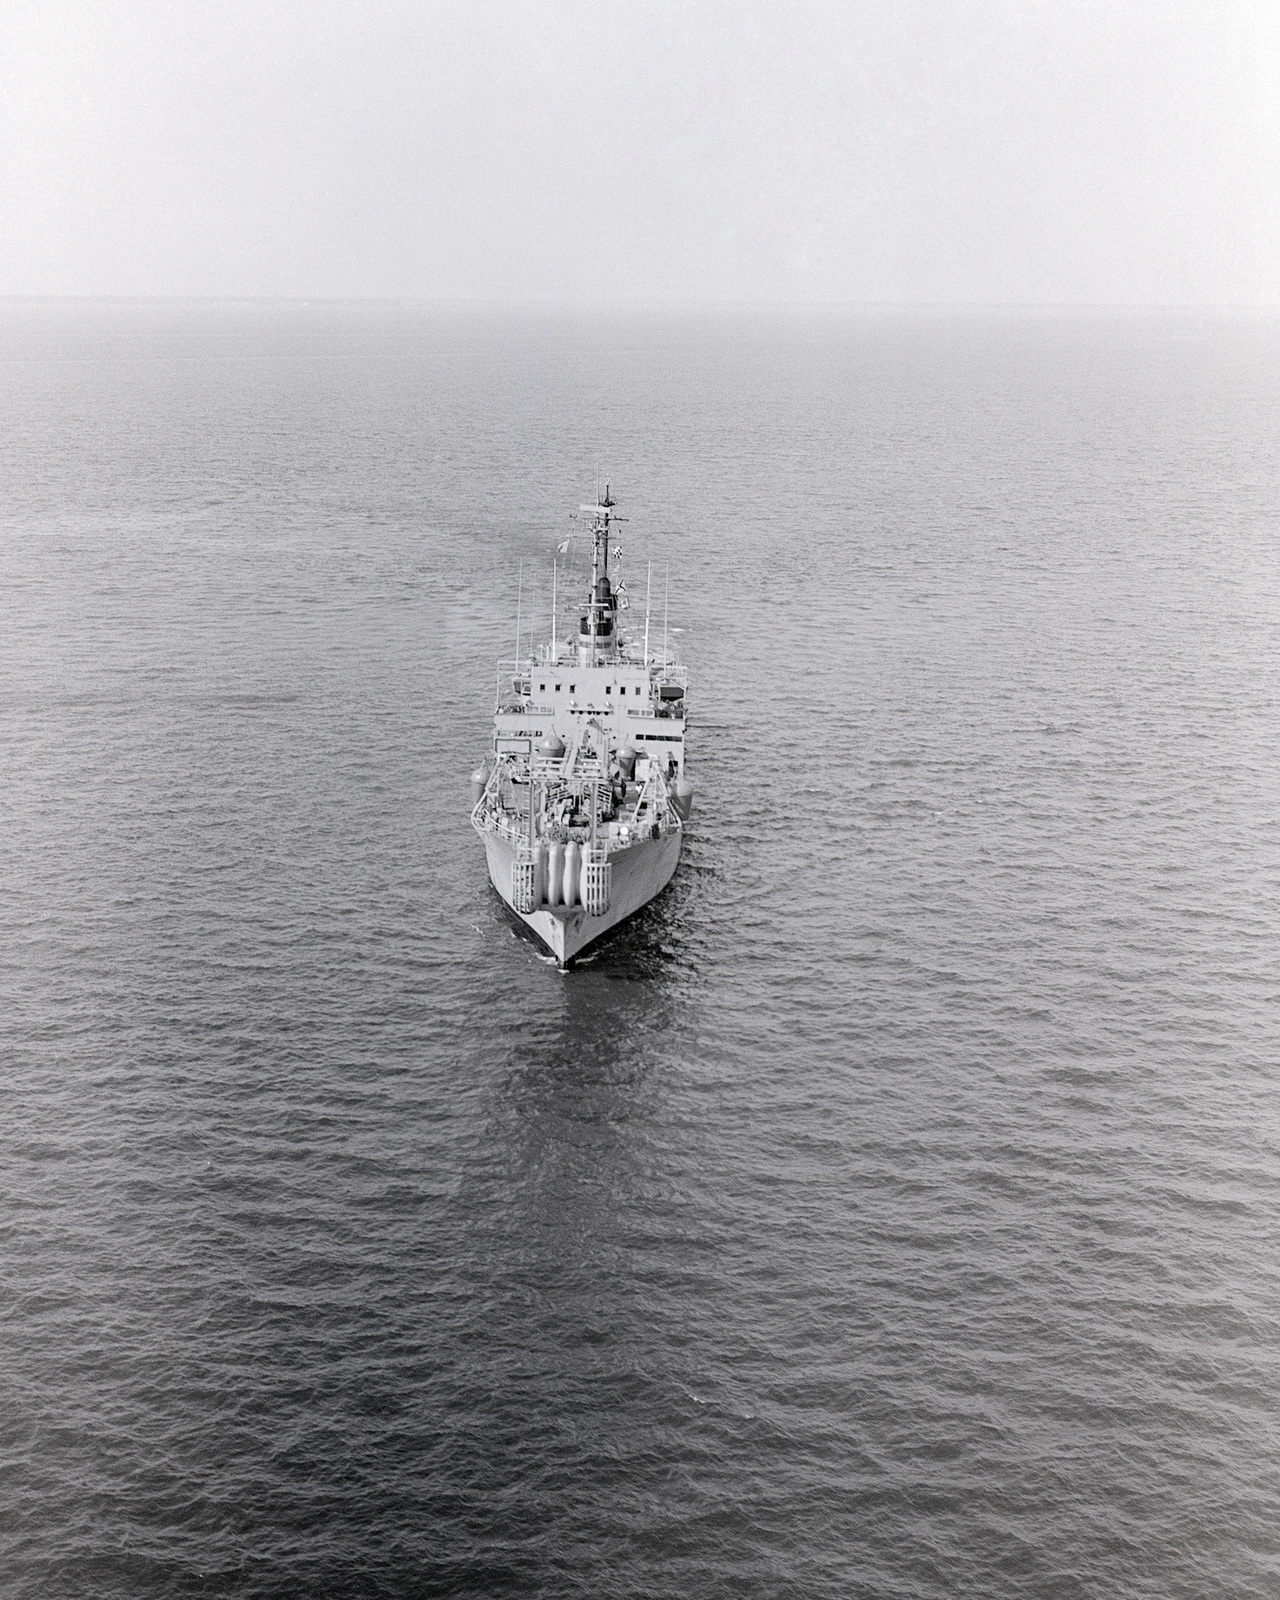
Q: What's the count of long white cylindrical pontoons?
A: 4